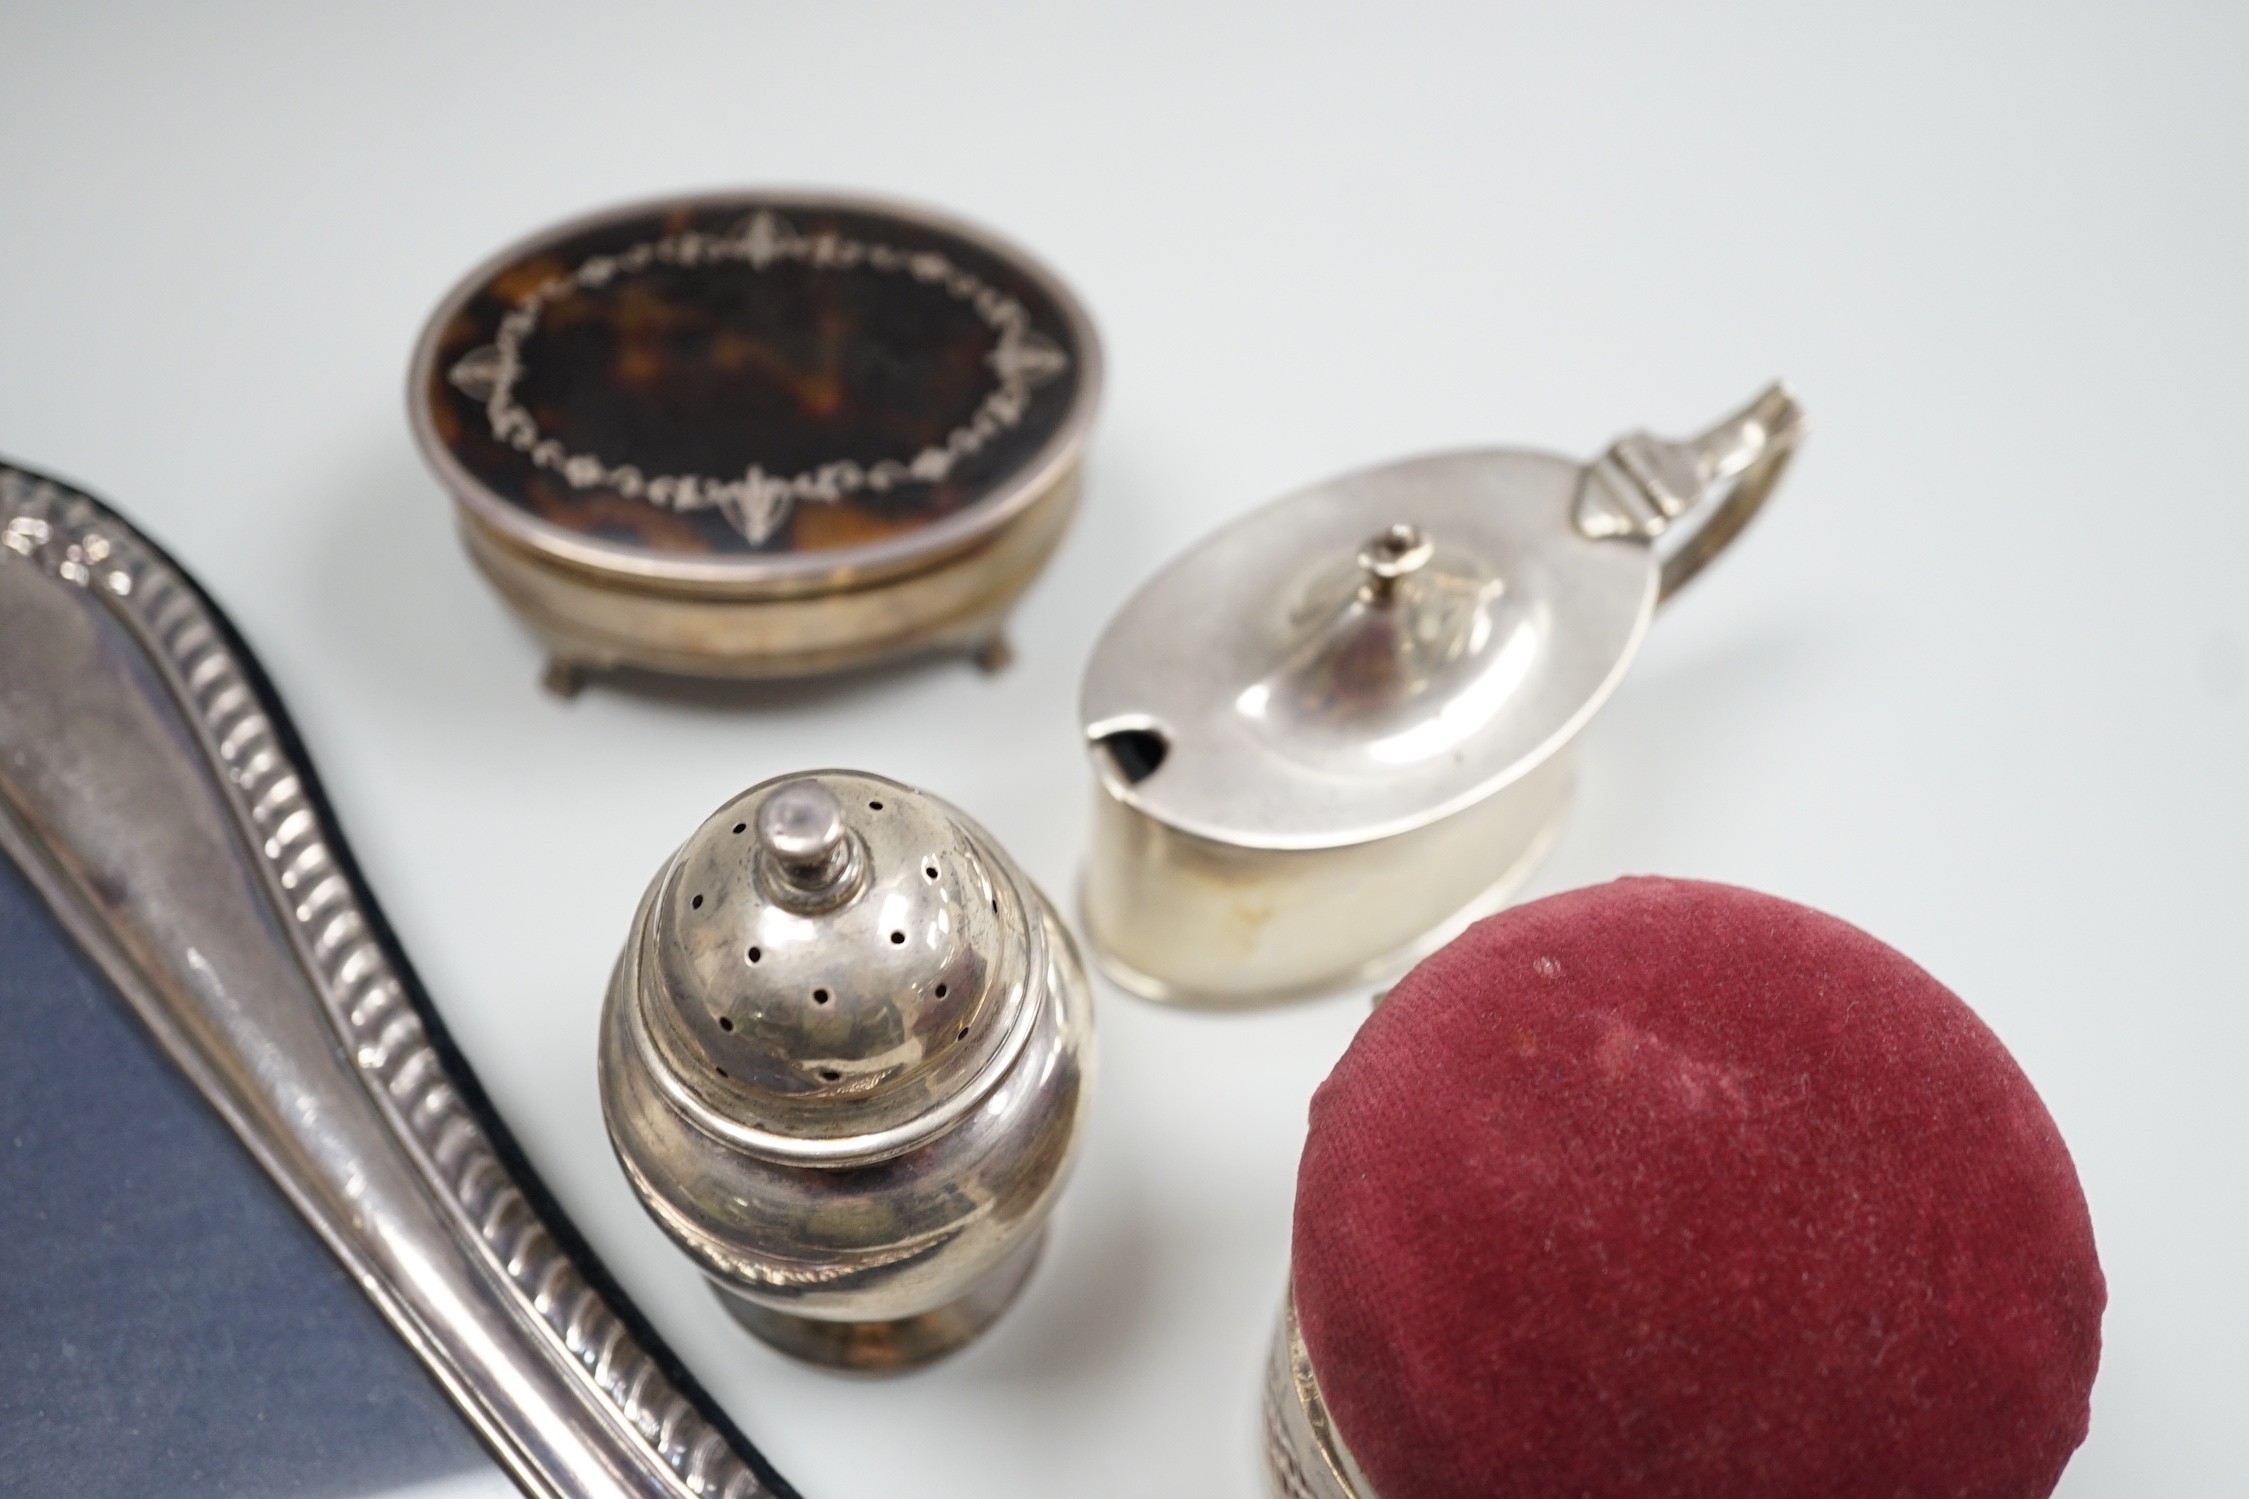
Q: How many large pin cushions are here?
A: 1